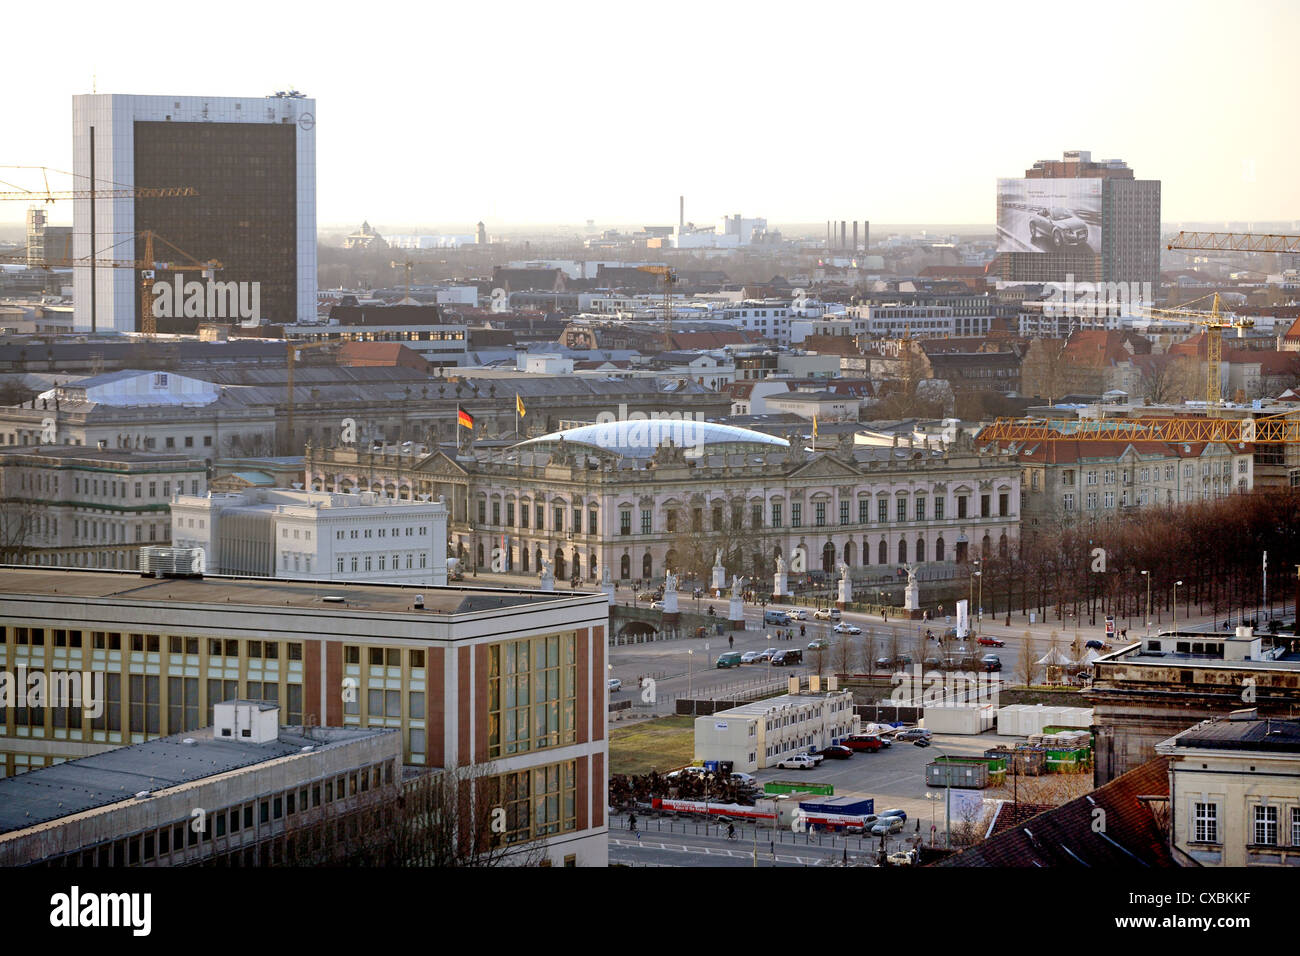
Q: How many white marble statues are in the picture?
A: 8